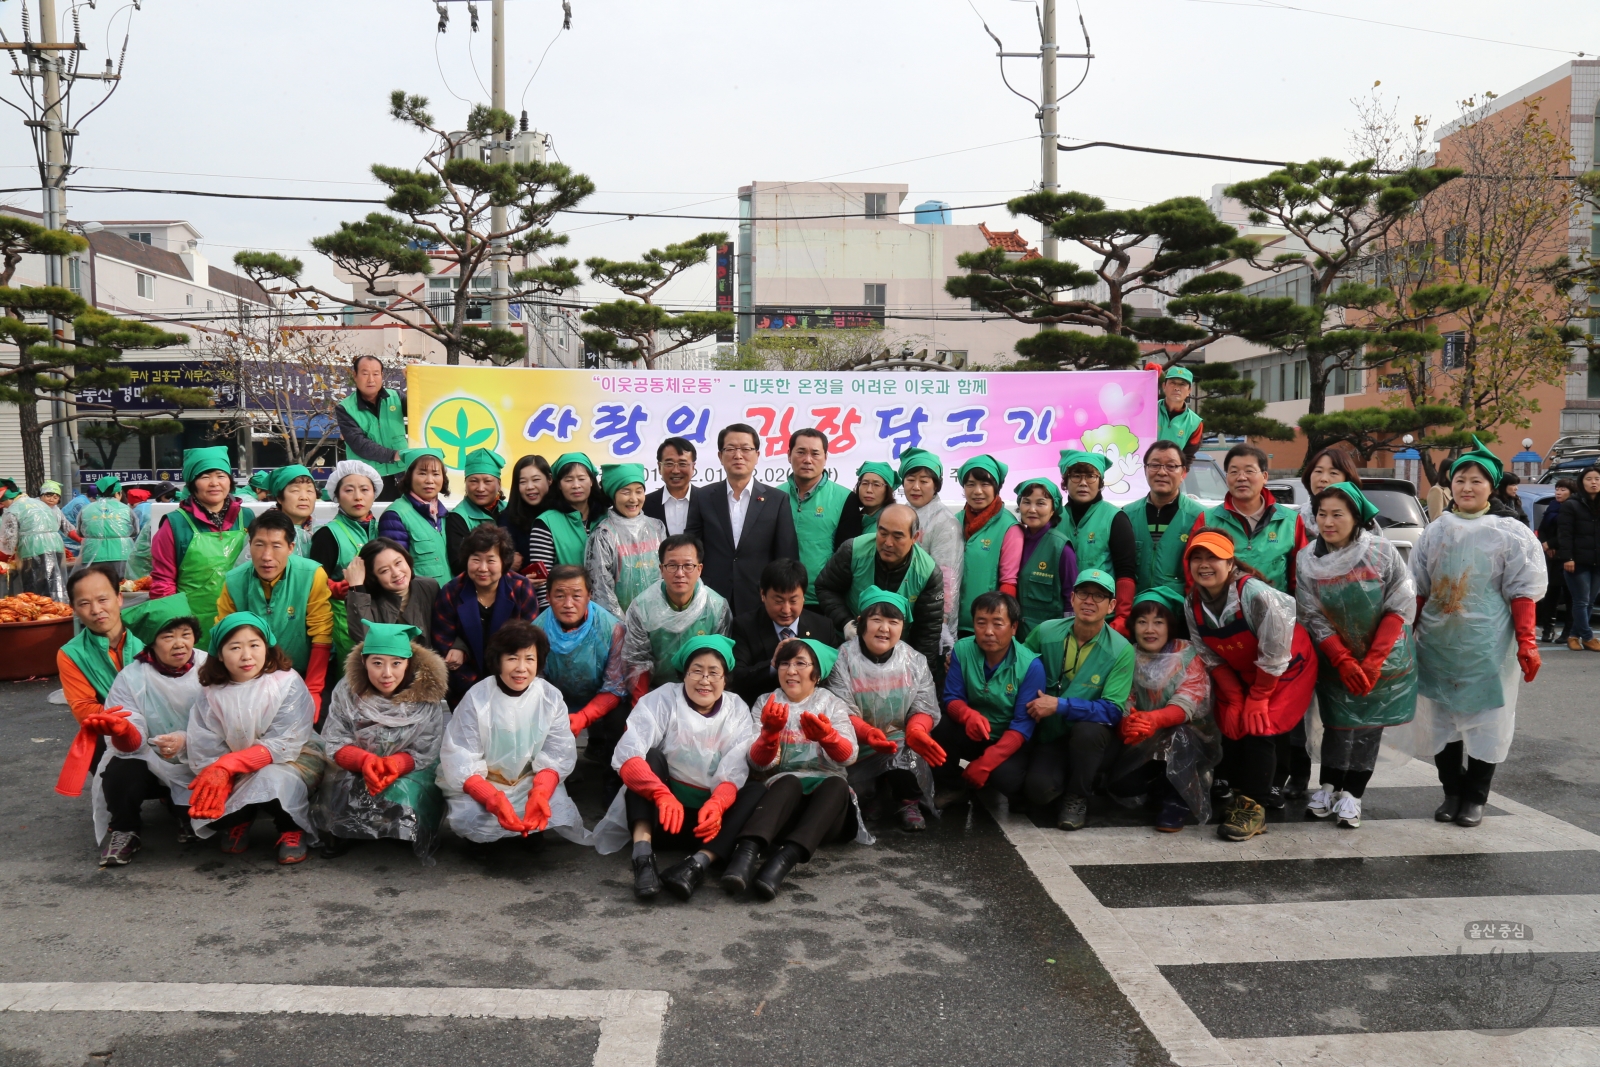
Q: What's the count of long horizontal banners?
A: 1